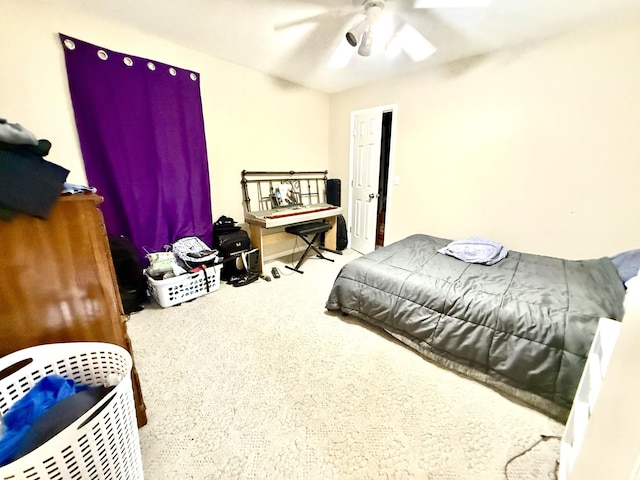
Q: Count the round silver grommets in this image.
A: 6